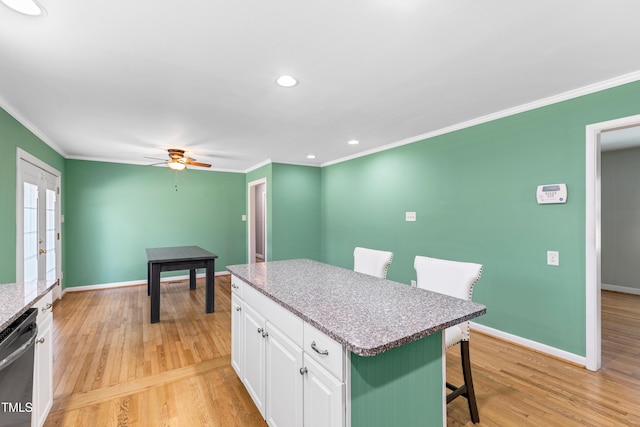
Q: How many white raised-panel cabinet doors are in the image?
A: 5